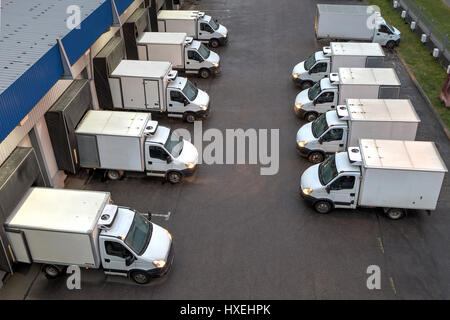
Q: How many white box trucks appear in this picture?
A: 10